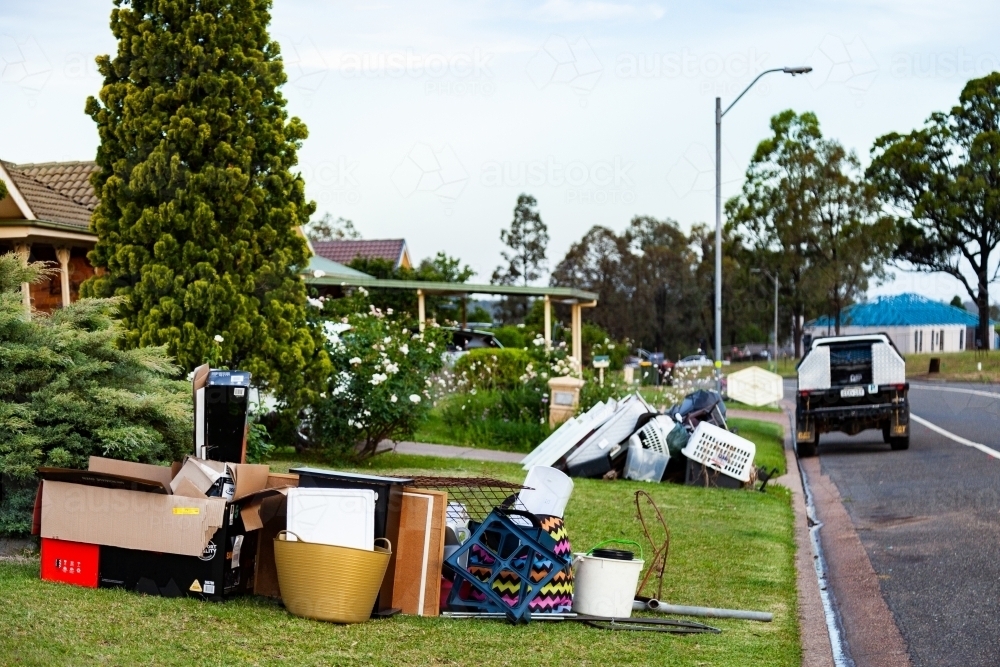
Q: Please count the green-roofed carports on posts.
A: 1